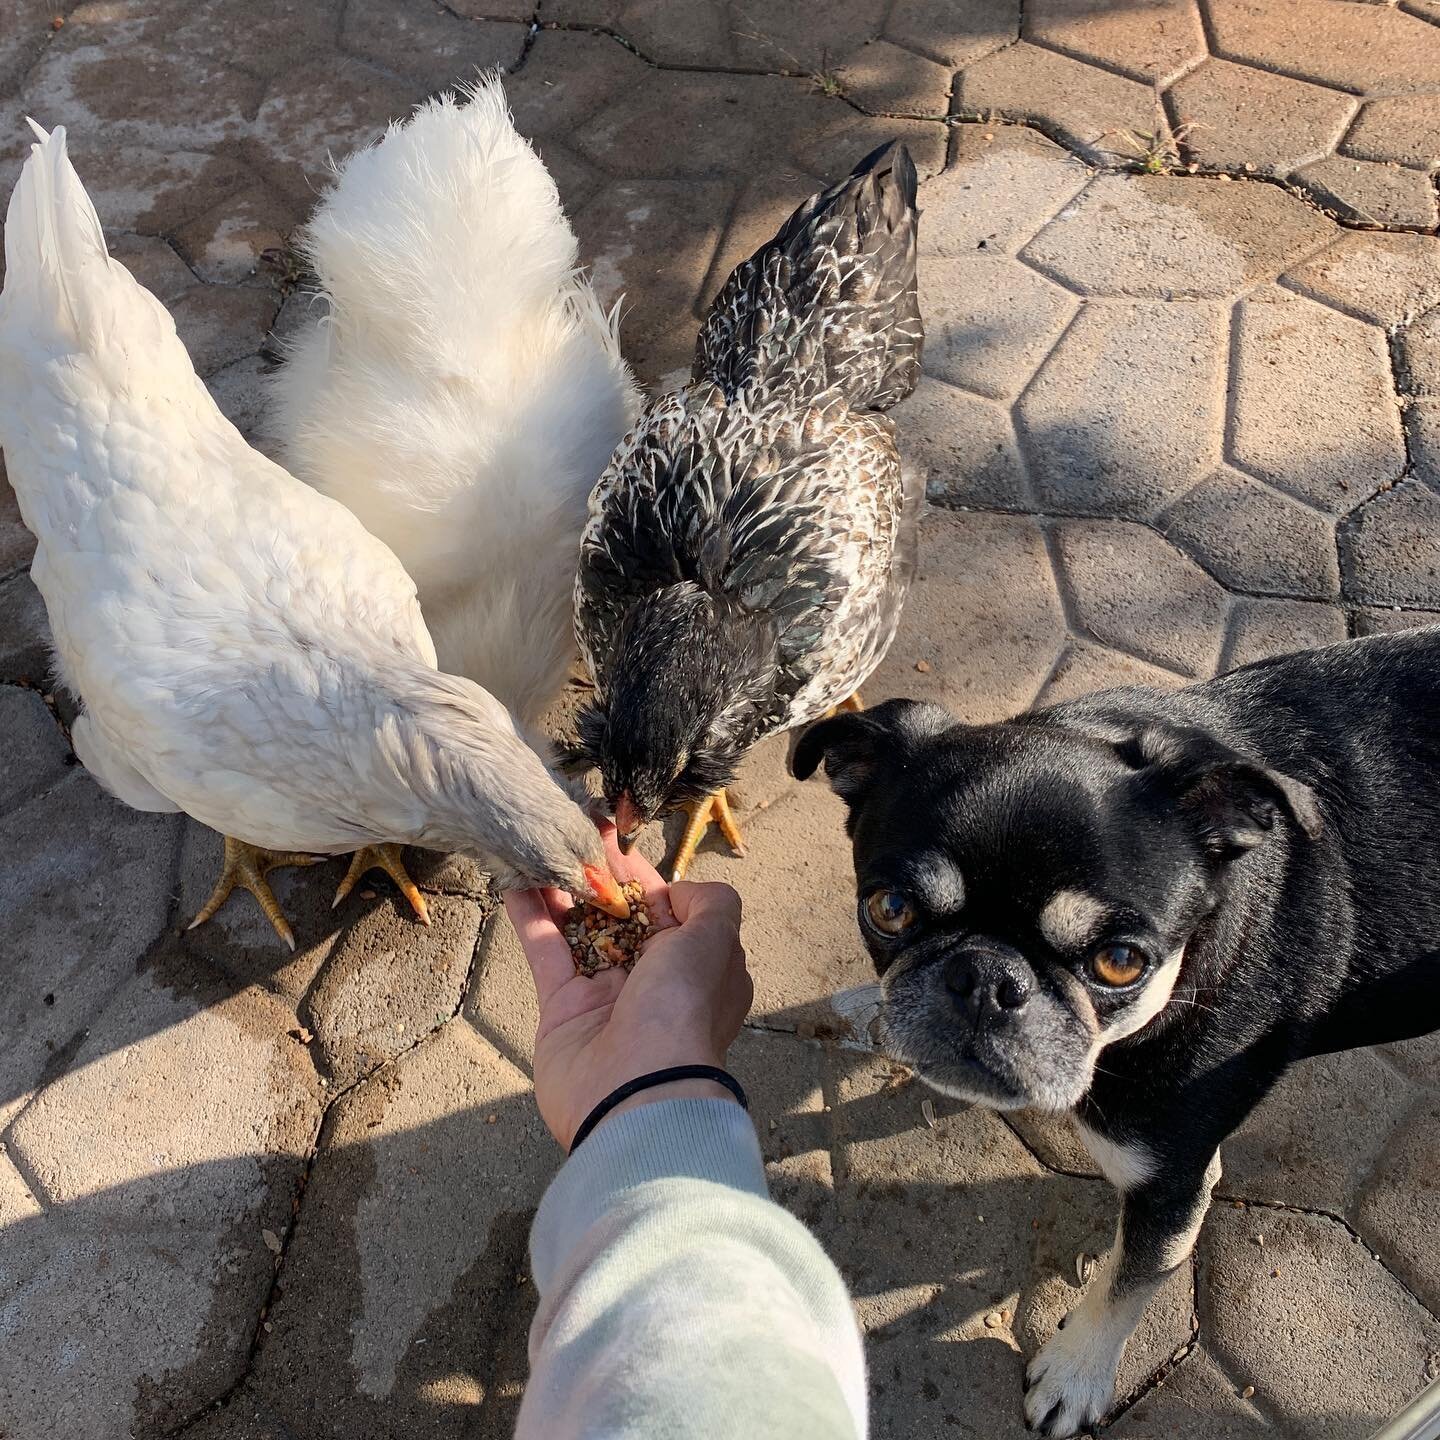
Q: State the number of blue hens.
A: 0